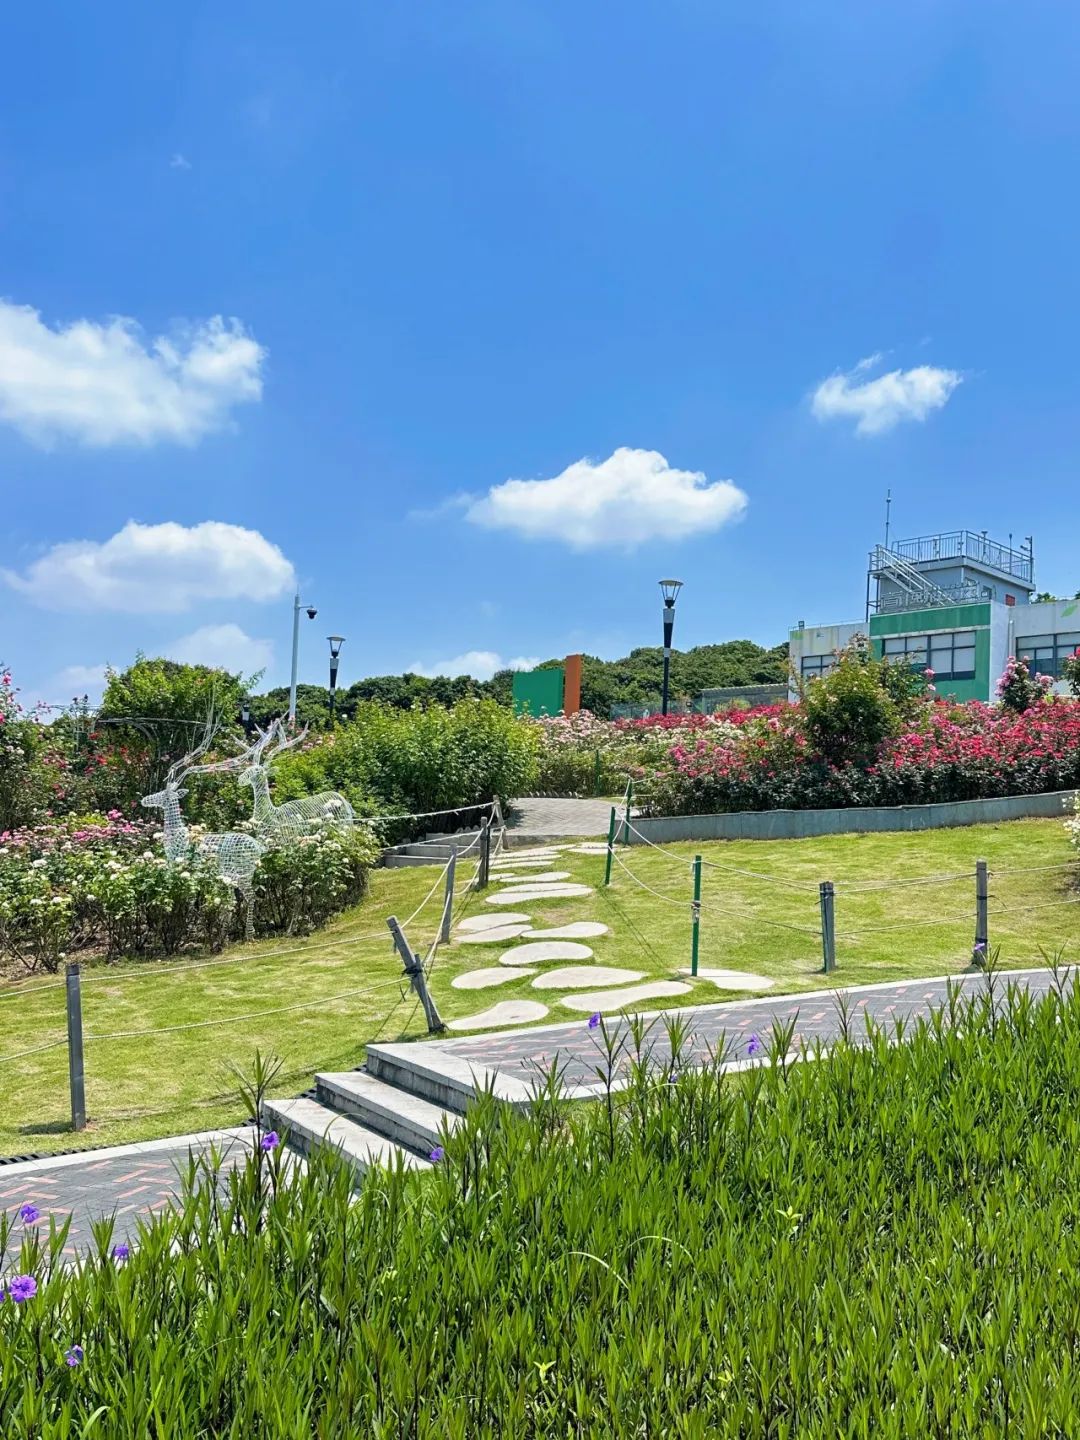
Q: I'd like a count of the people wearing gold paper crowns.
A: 0